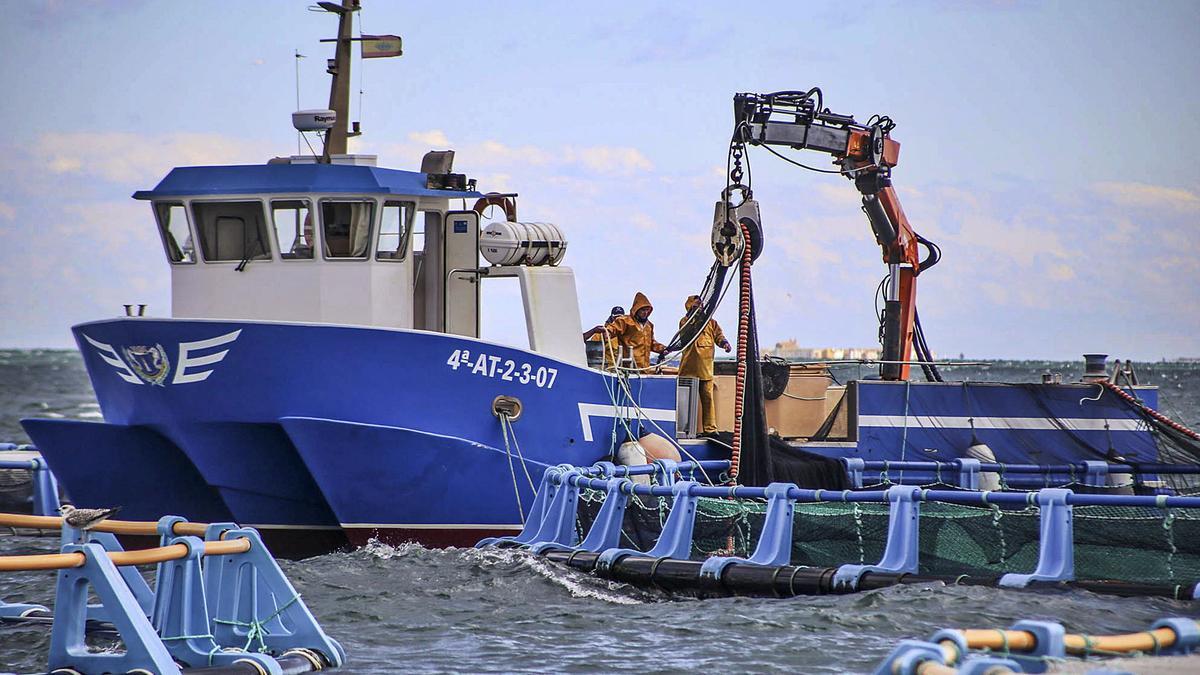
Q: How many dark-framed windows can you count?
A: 5